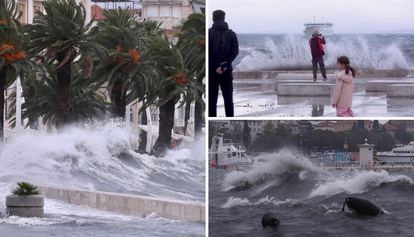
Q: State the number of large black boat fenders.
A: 2